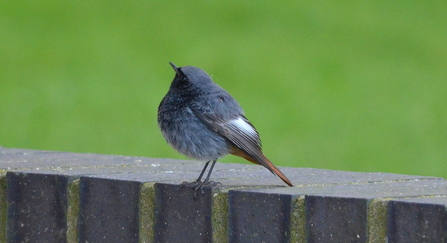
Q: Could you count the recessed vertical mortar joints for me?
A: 6